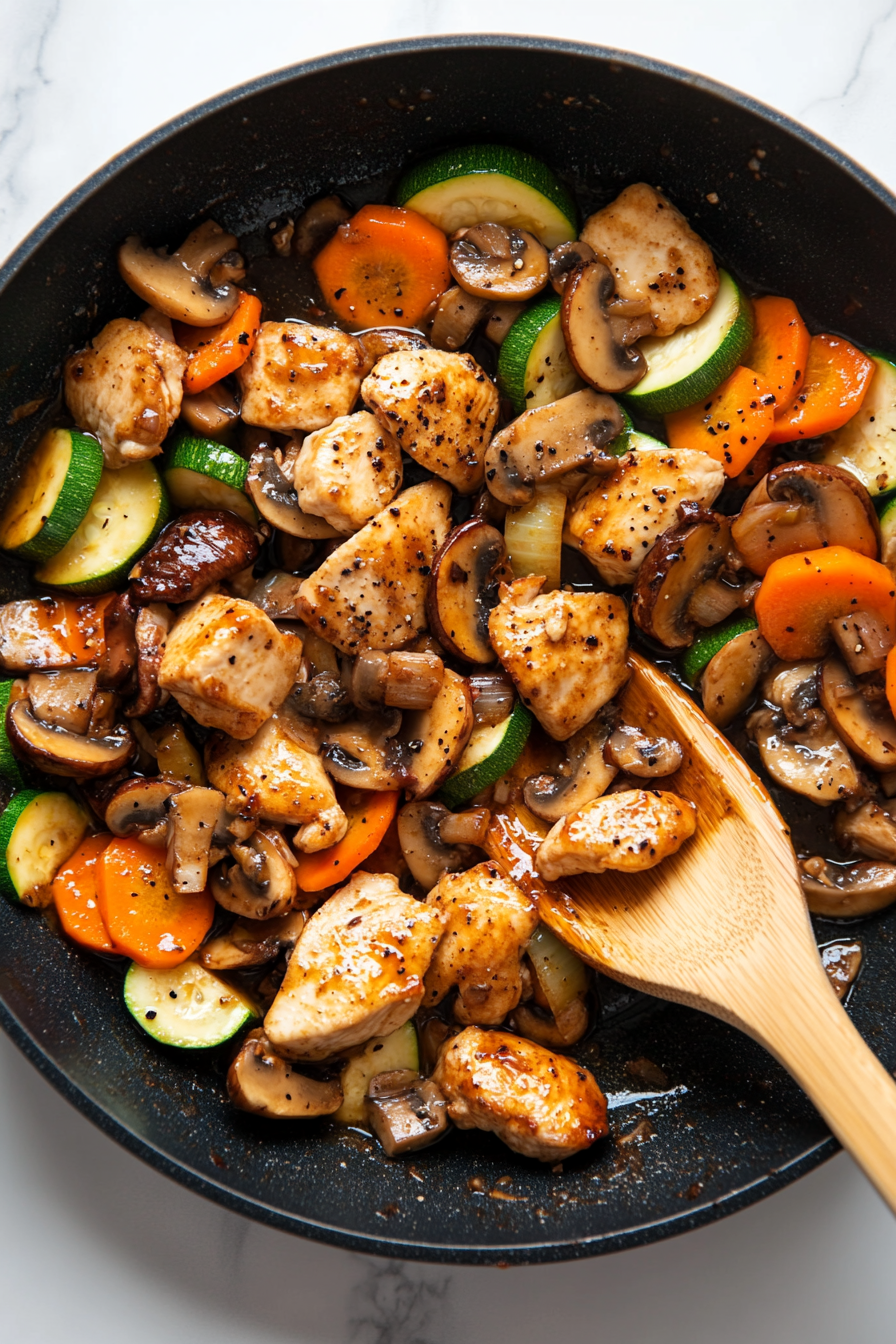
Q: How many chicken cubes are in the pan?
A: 14